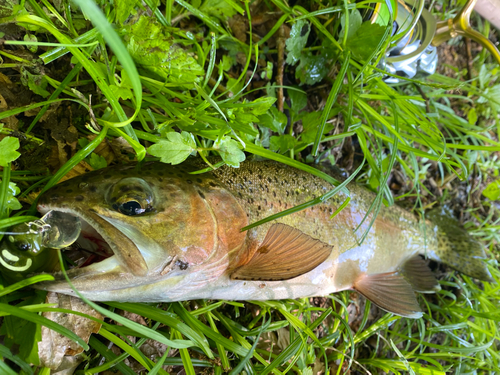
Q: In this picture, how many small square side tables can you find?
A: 0